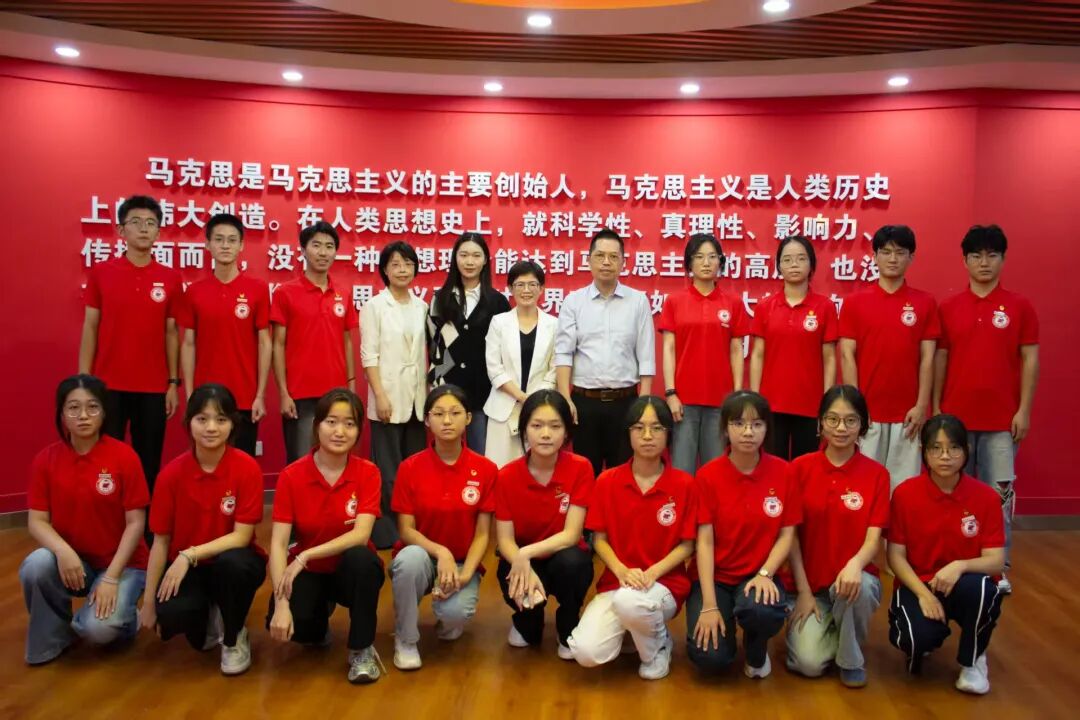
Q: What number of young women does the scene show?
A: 12